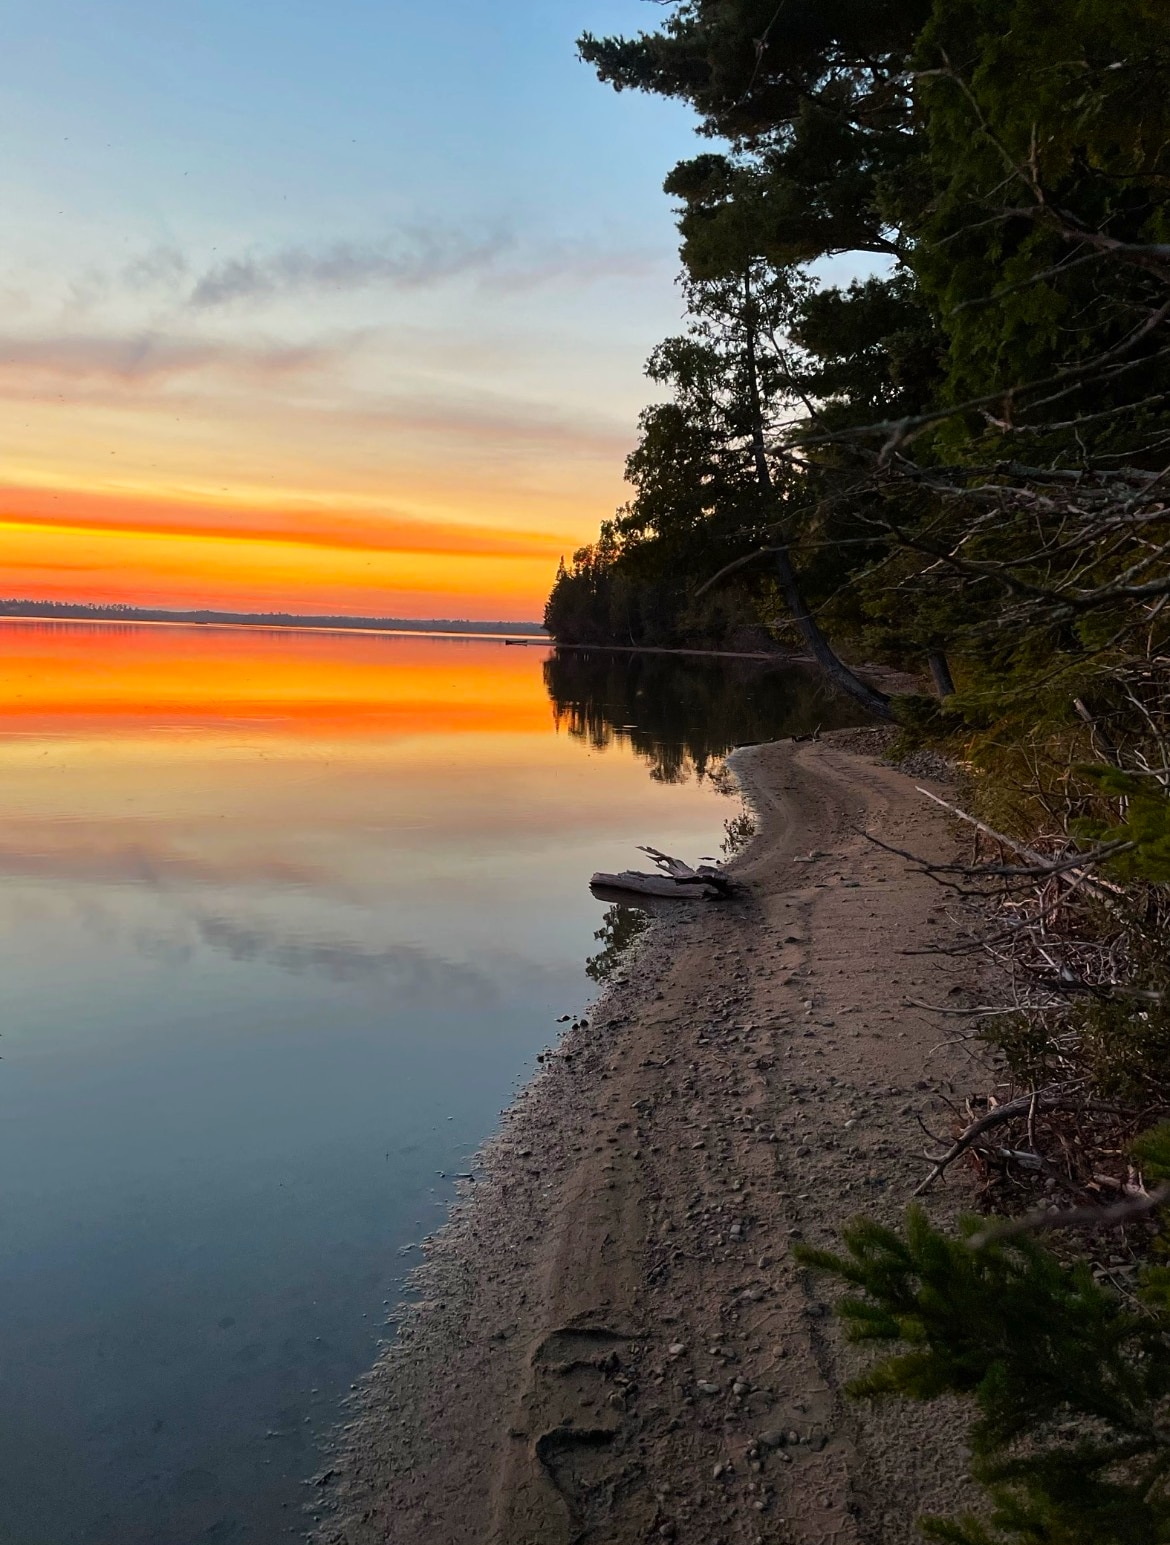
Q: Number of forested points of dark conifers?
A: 1